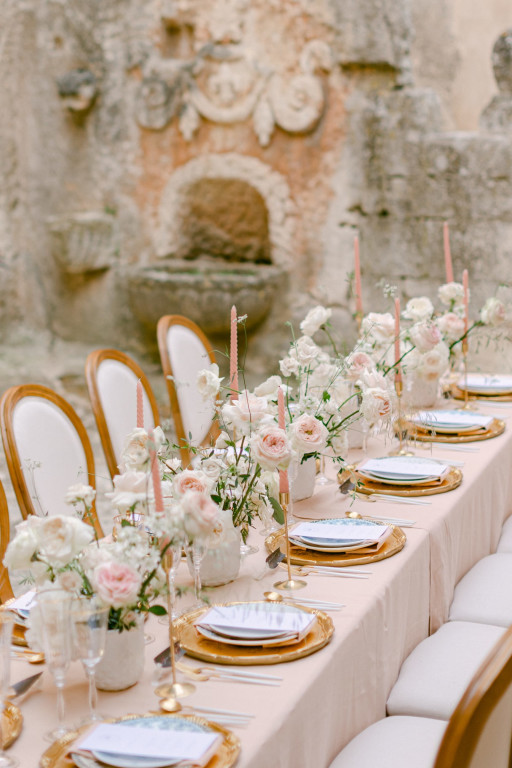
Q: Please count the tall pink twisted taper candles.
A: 8